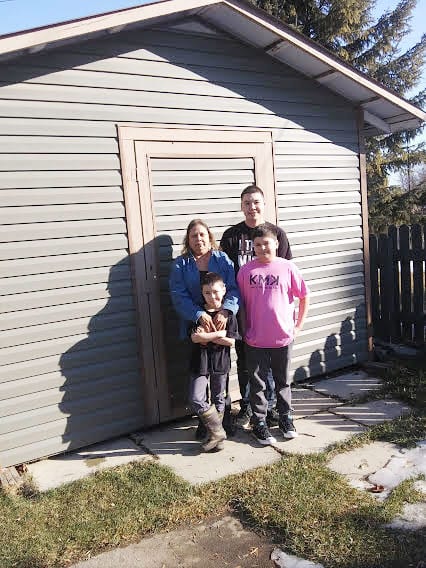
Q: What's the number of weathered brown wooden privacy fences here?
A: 1